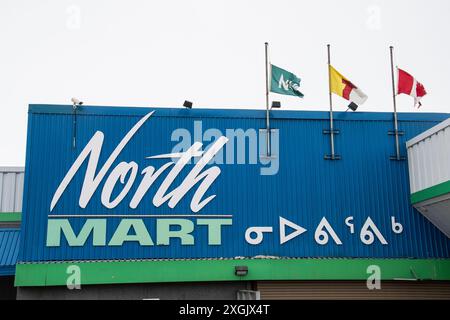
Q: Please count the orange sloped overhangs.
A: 0